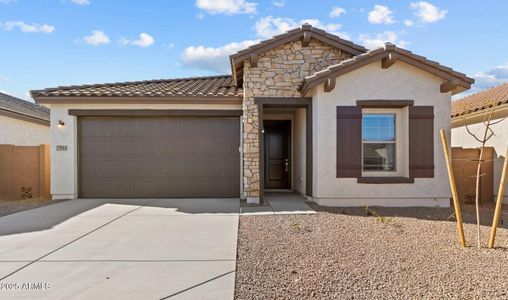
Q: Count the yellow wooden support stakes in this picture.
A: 2